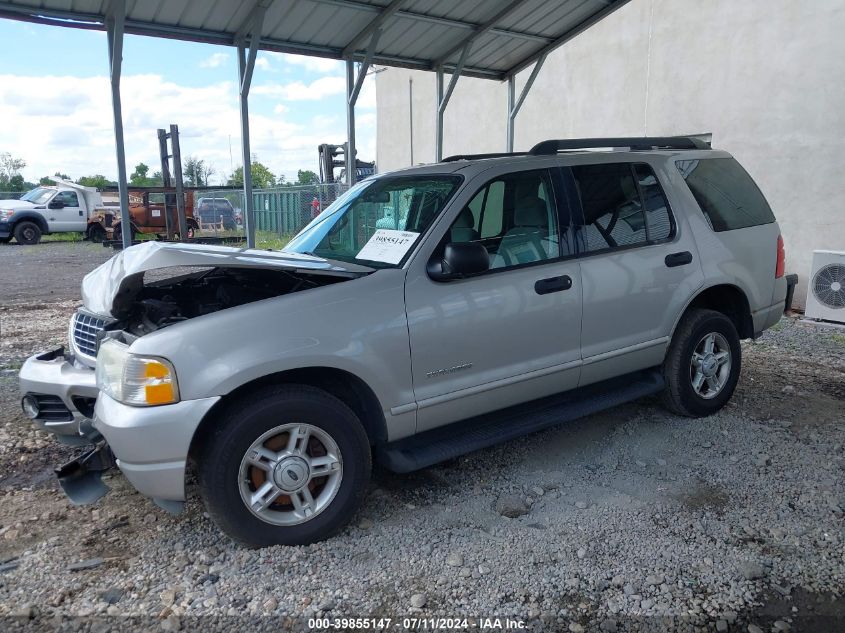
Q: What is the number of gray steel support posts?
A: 5